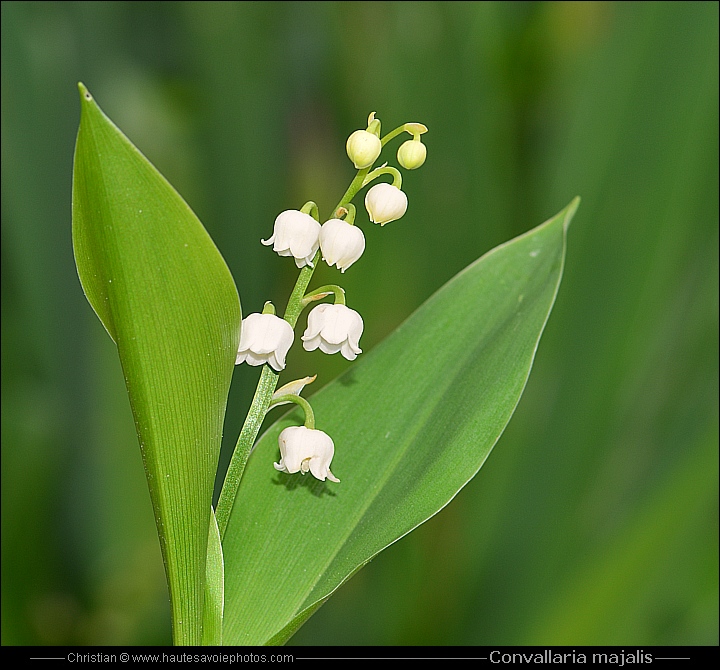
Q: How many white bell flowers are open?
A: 5